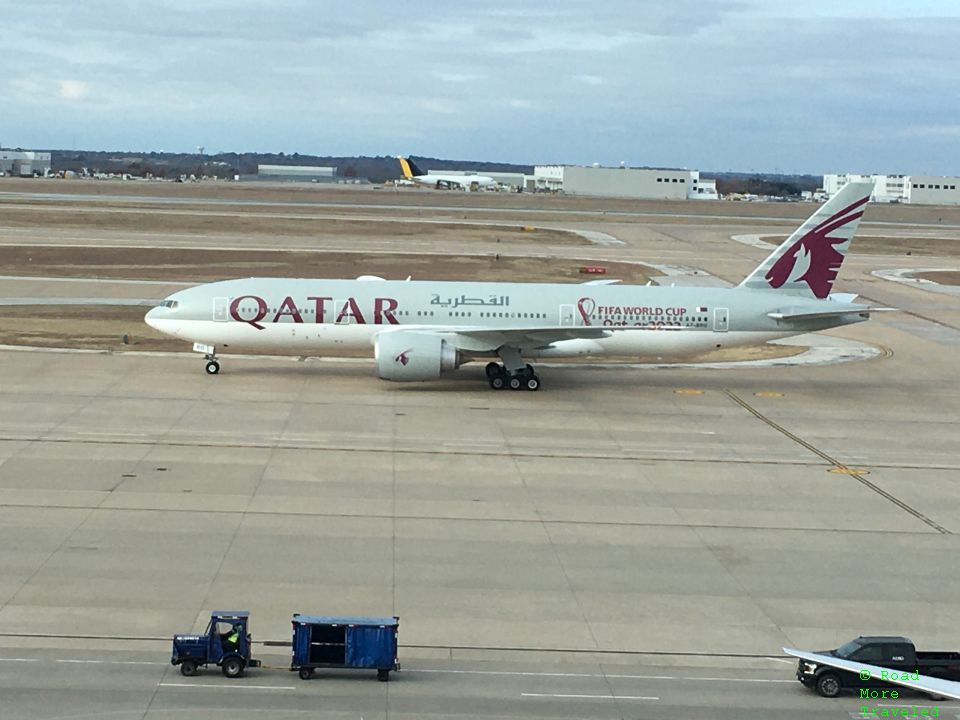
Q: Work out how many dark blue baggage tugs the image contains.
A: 1